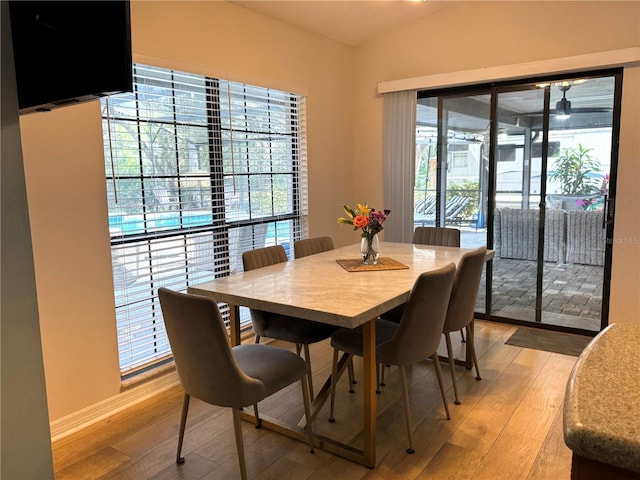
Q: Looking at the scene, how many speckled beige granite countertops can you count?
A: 1